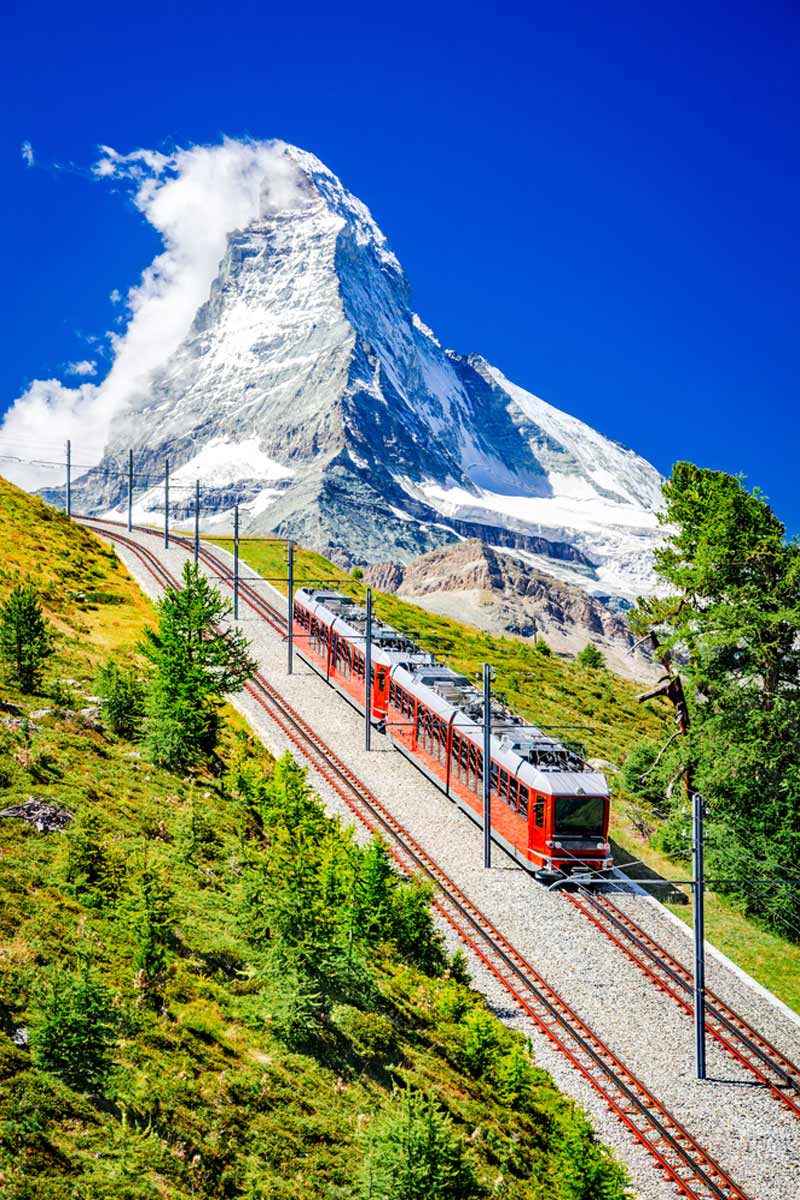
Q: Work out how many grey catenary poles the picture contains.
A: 9